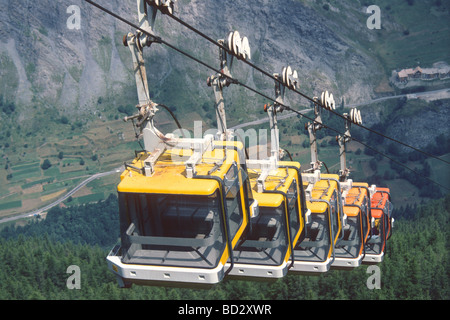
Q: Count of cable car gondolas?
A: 5